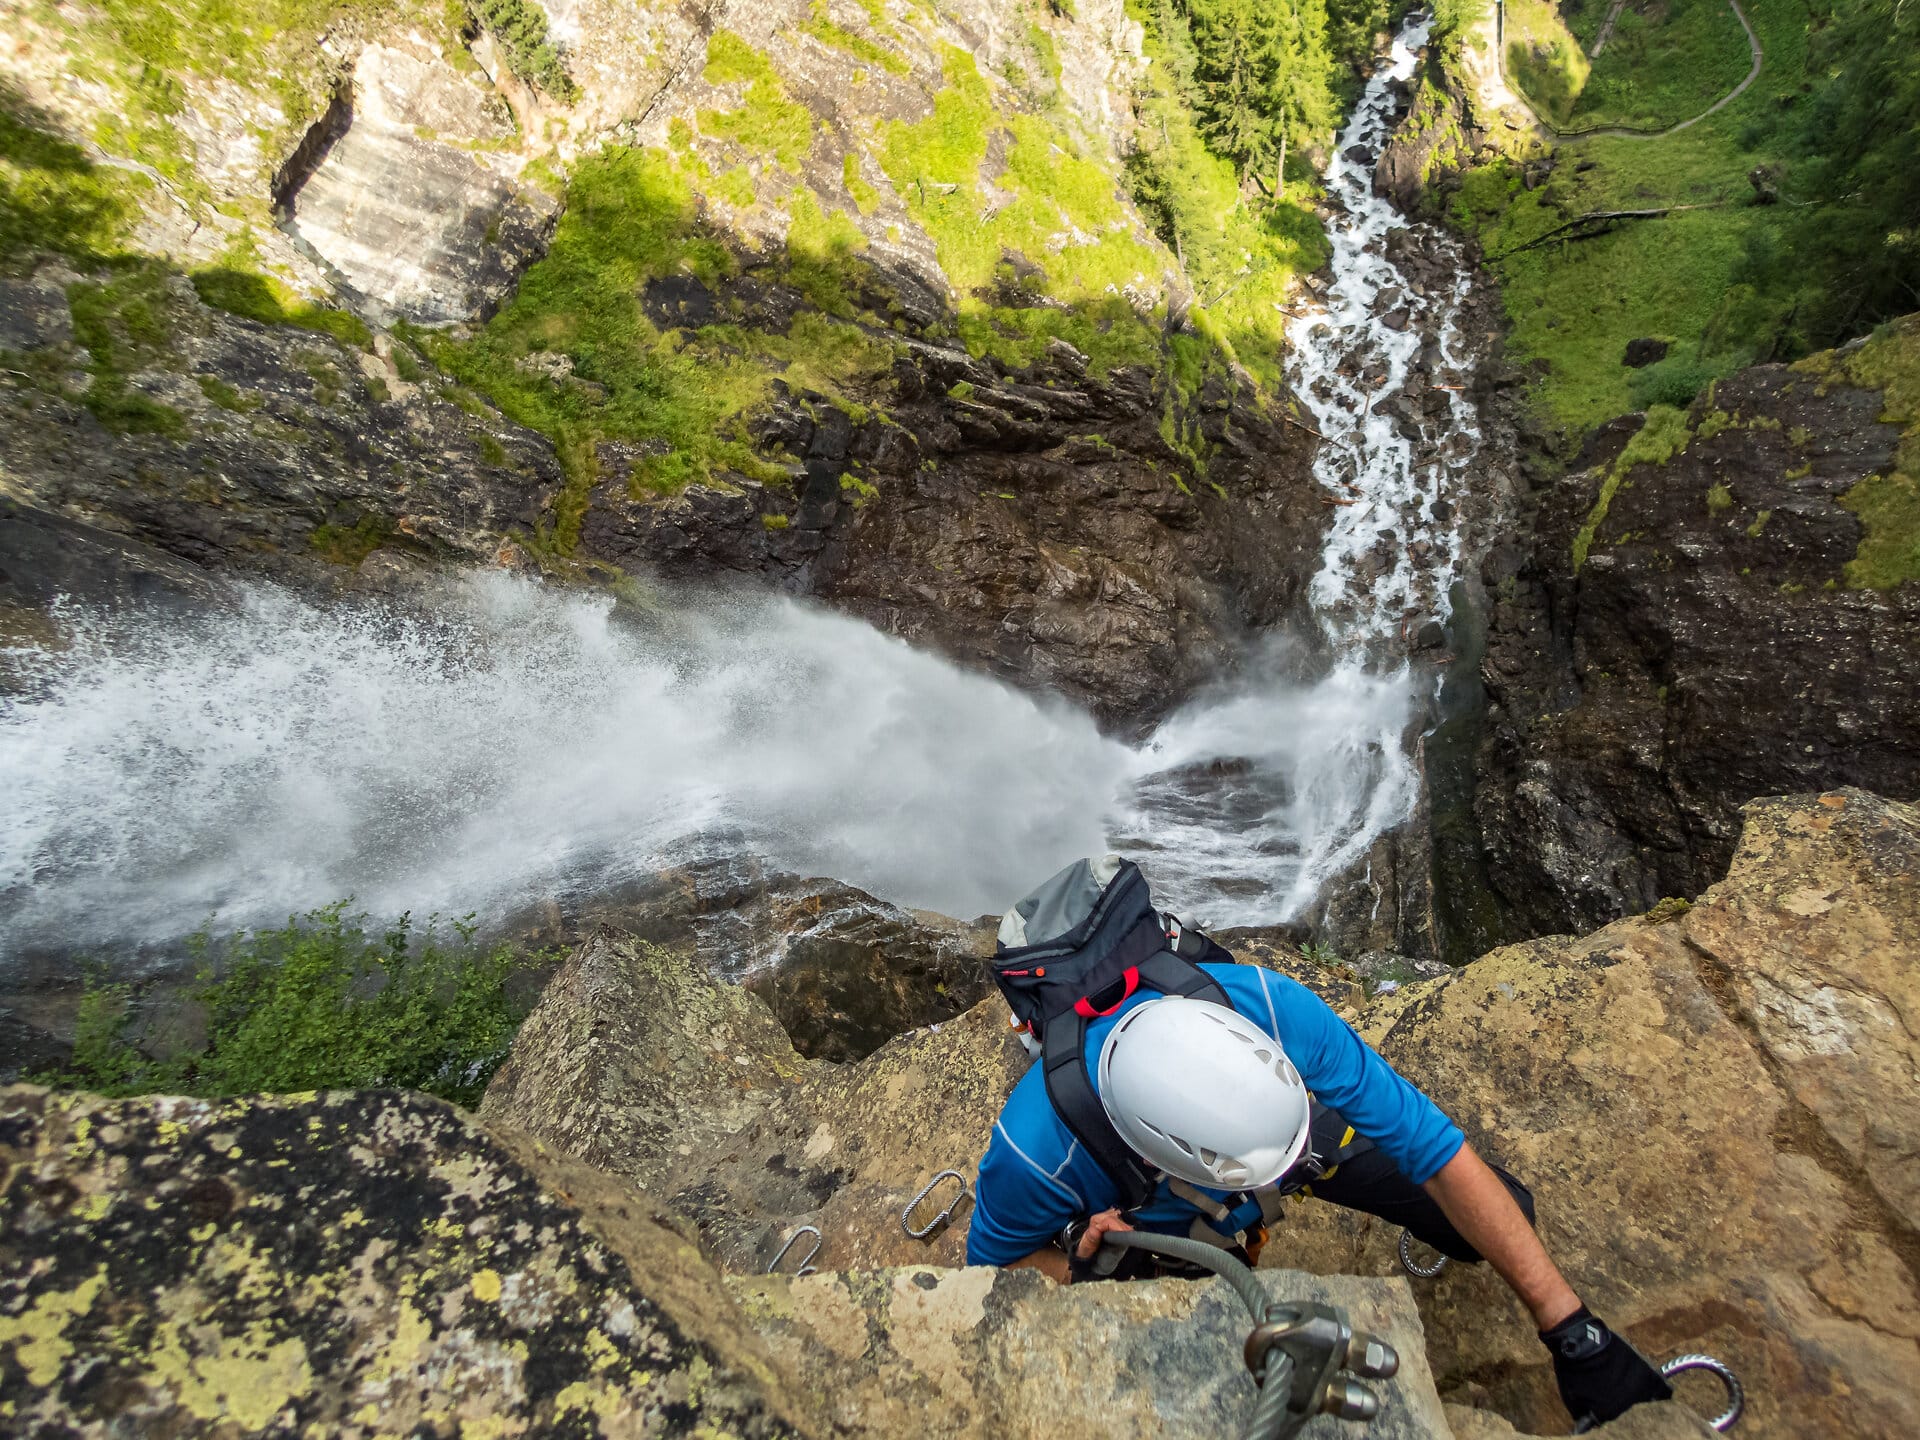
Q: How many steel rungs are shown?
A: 4